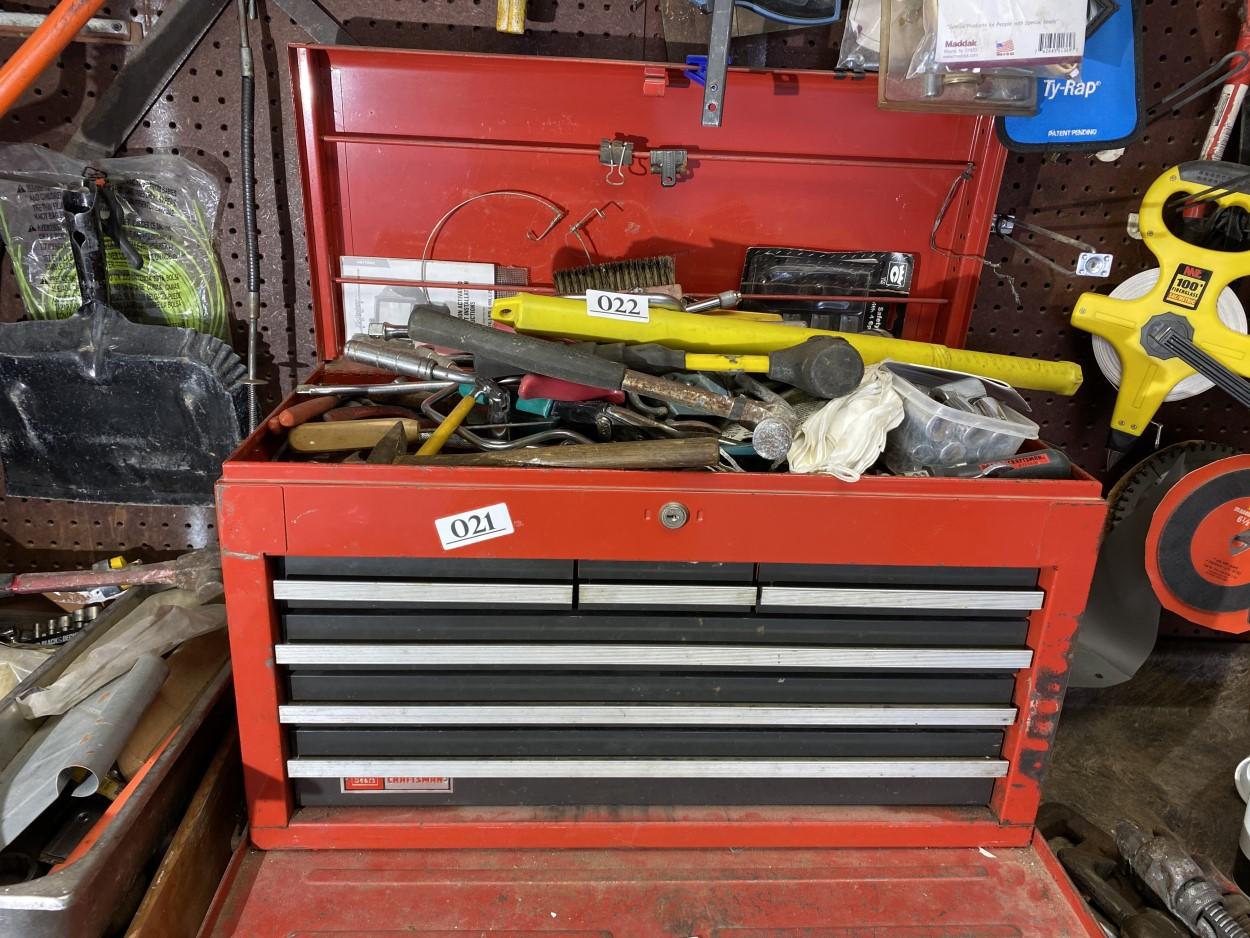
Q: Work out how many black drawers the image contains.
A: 6